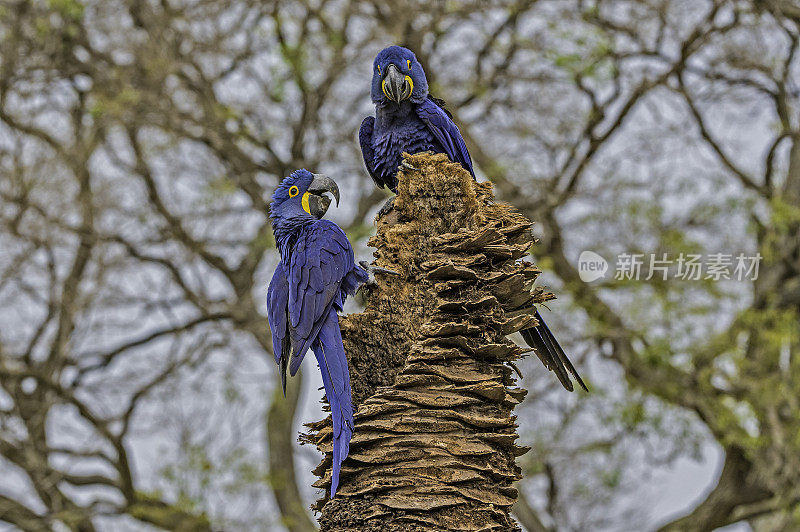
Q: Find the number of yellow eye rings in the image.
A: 3